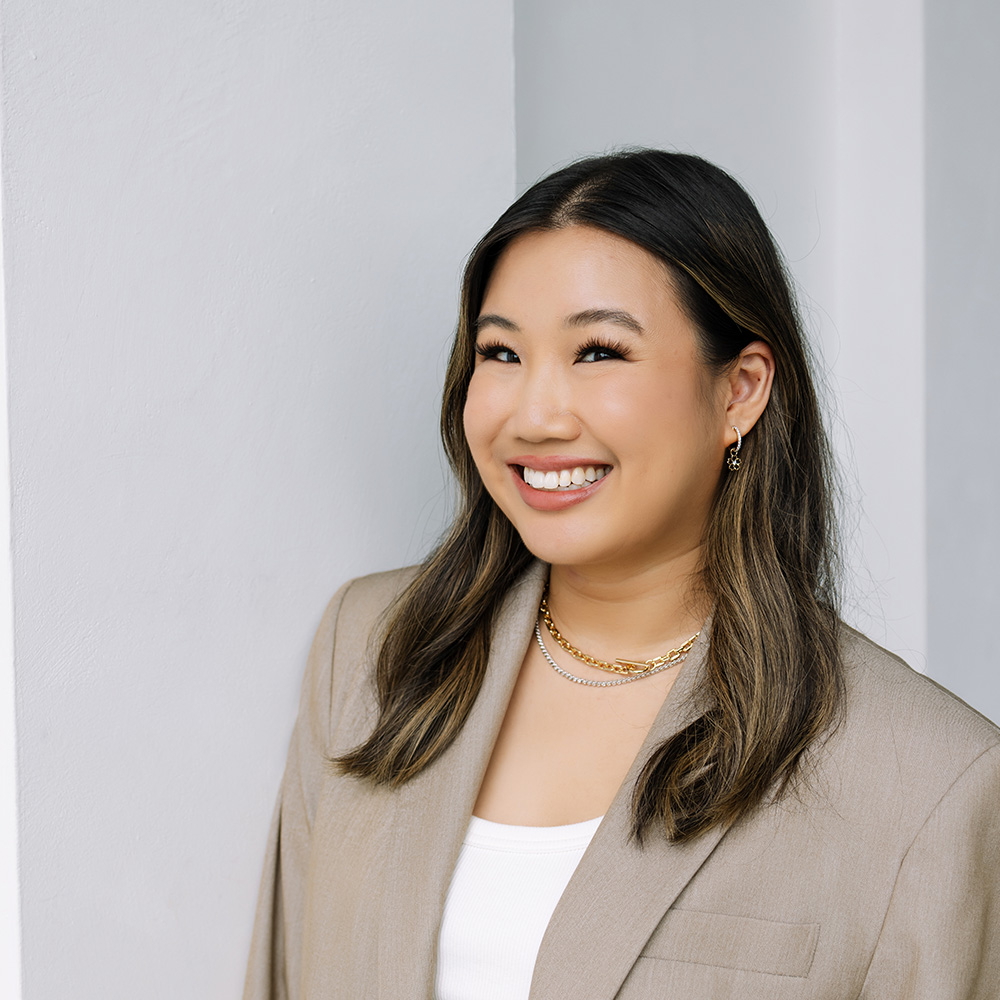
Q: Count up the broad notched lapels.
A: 2